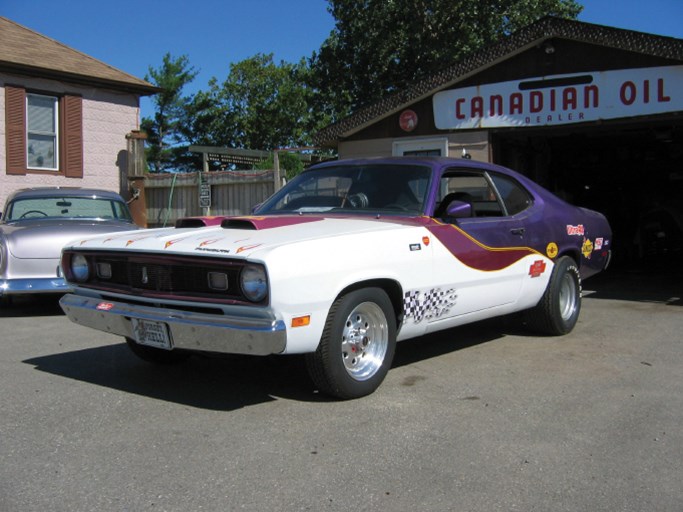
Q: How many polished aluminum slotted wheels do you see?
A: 2